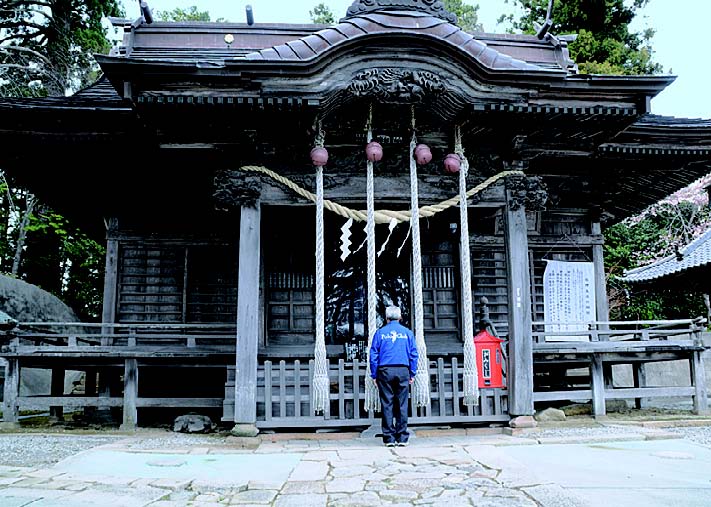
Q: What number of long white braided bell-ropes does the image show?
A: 4